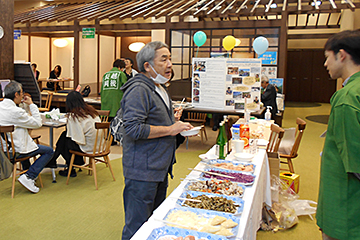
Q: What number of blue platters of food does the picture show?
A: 6